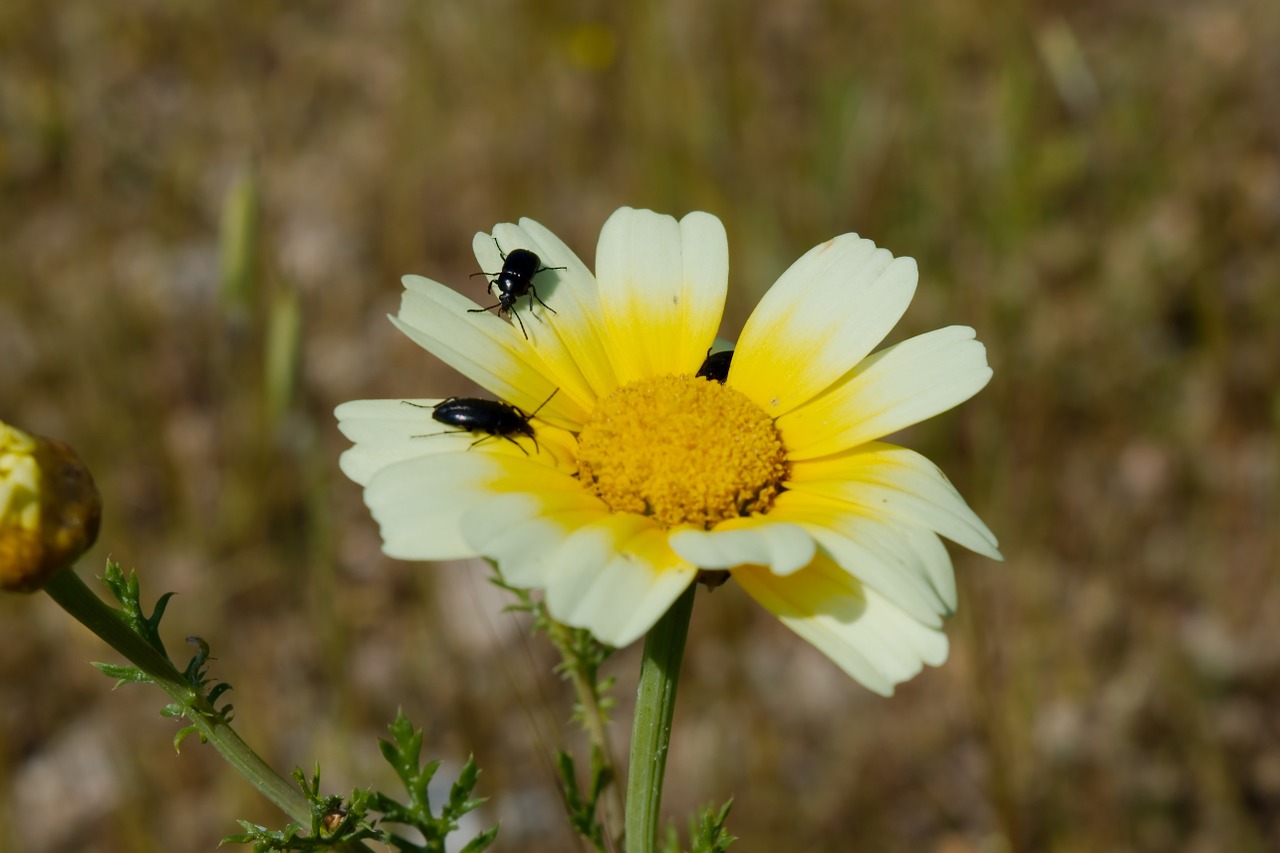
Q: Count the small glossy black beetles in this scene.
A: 3